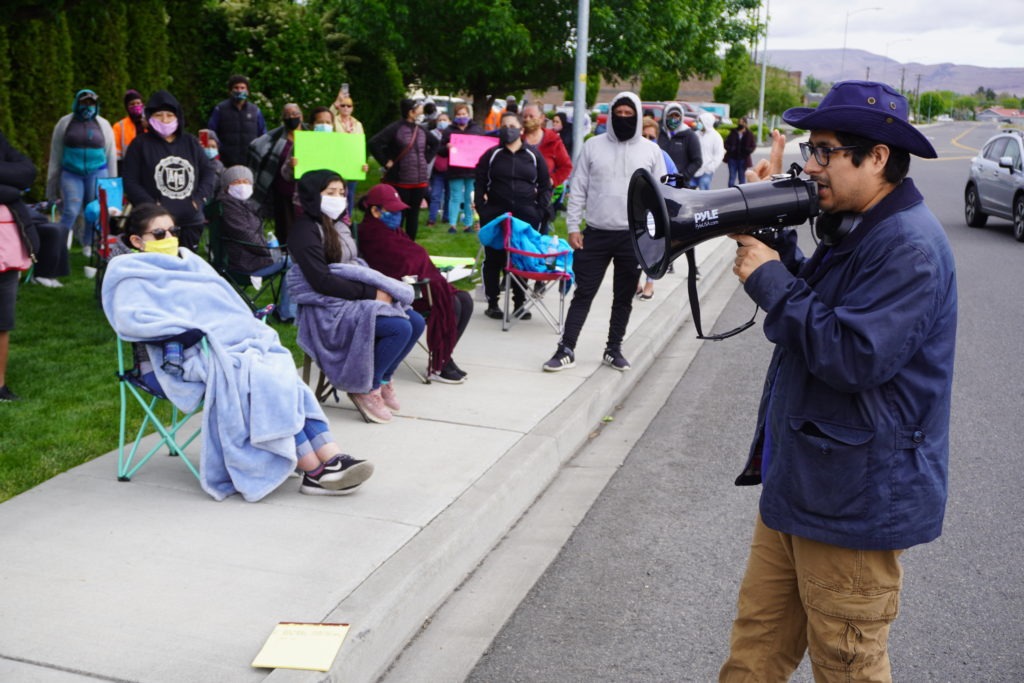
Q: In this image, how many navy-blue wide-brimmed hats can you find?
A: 1